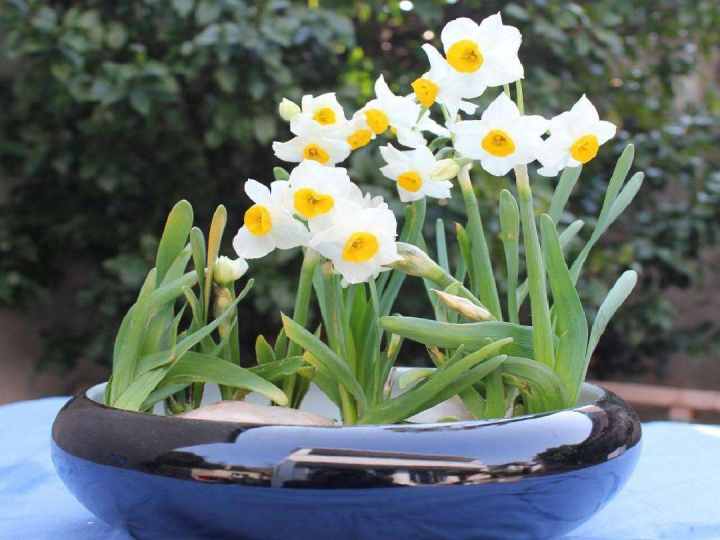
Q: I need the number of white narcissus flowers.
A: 12